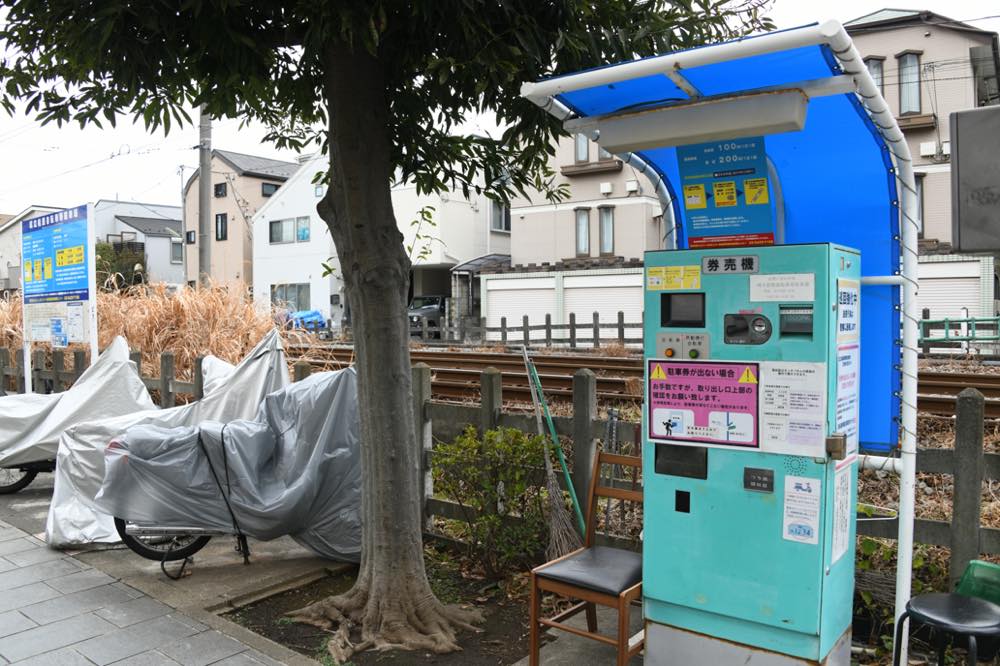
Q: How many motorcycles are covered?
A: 3